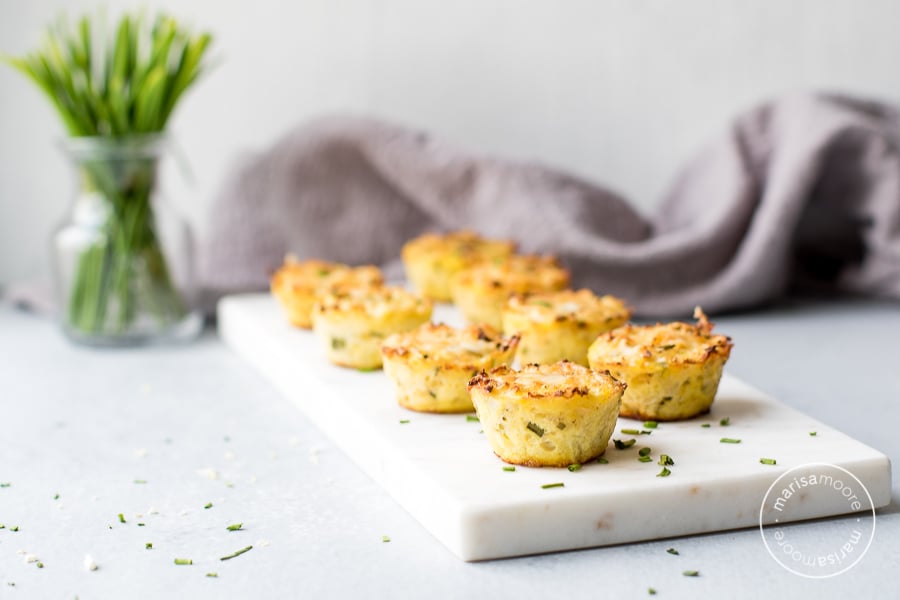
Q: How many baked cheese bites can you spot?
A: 8